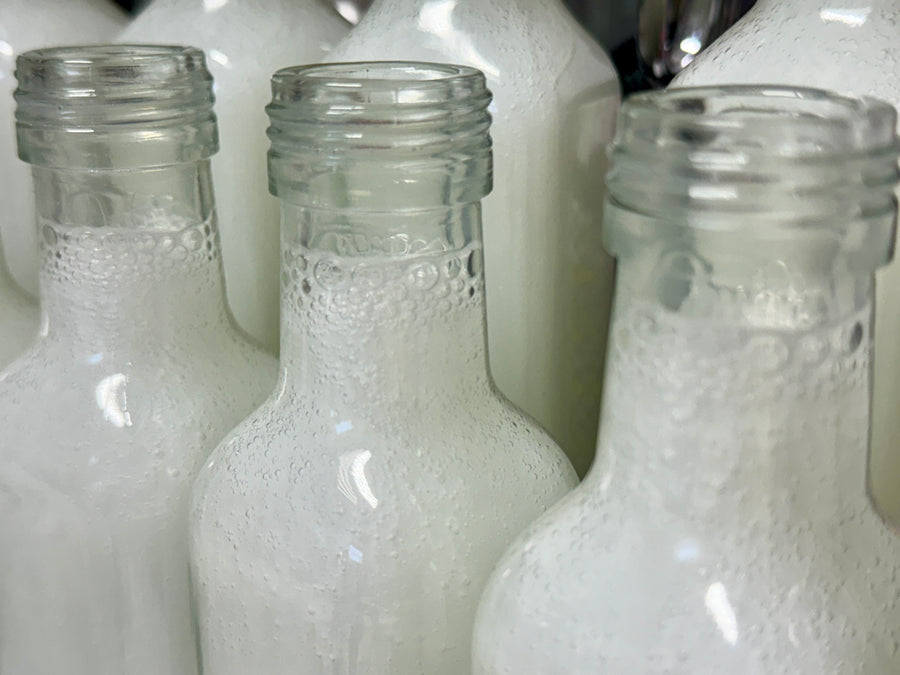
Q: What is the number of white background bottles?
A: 4